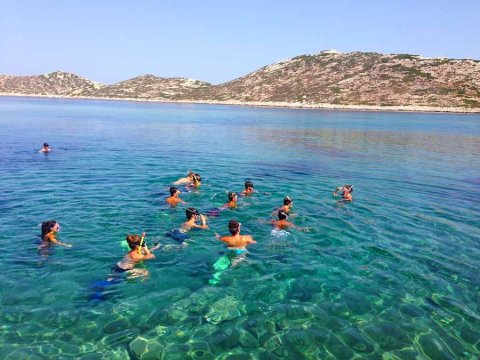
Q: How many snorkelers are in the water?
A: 13